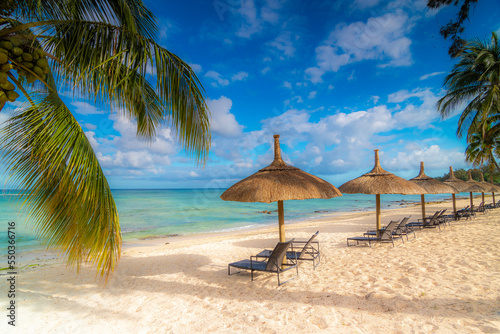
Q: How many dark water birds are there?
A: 0